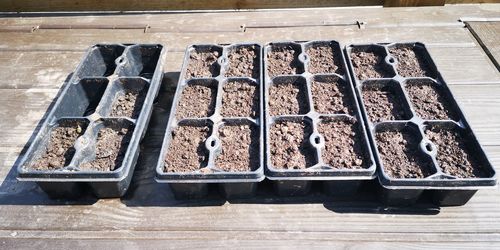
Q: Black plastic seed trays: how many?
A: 4